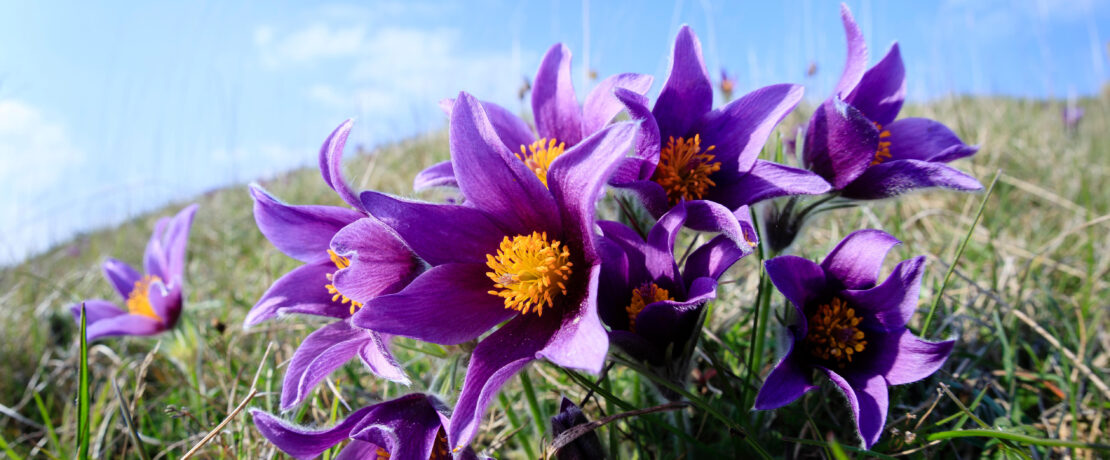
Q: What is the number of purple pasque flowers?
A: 9